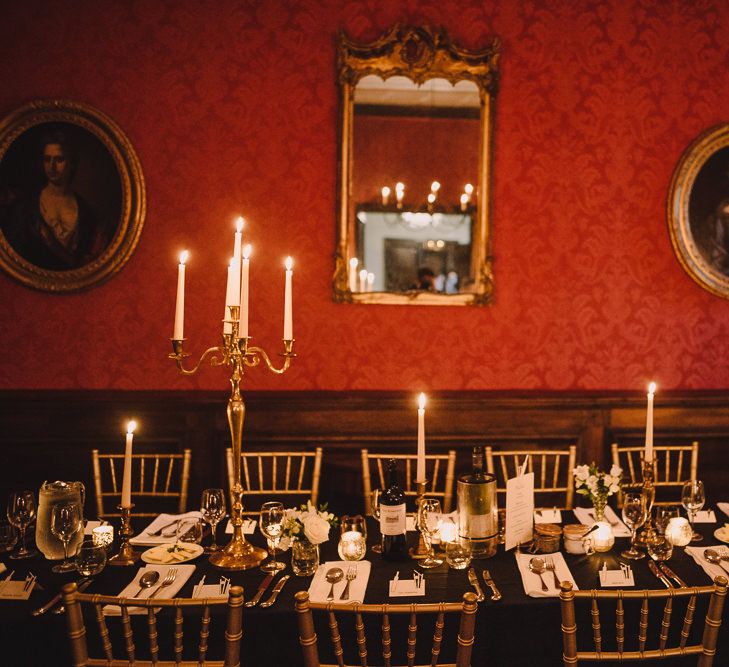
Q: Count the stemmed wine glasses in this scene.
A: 8